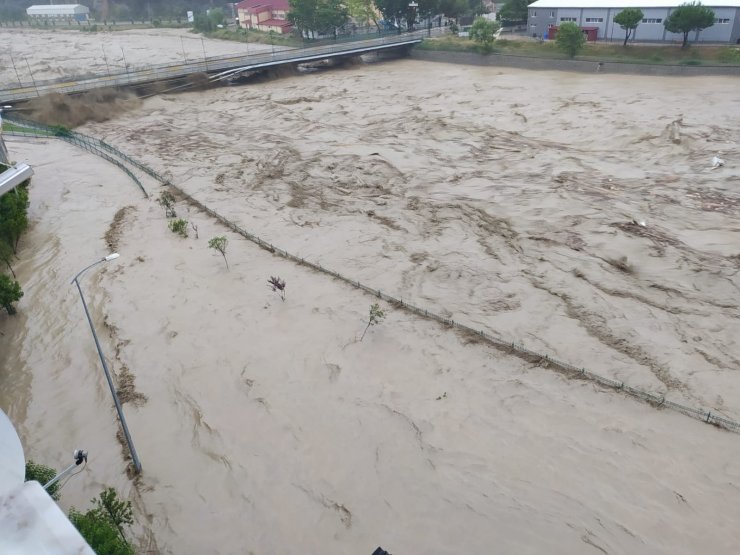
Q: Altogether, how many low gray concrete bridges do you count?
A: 1